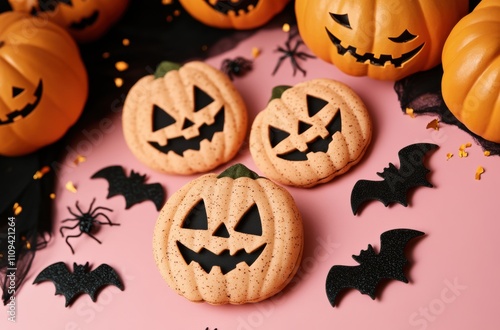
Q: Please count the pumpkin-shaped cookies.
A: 3